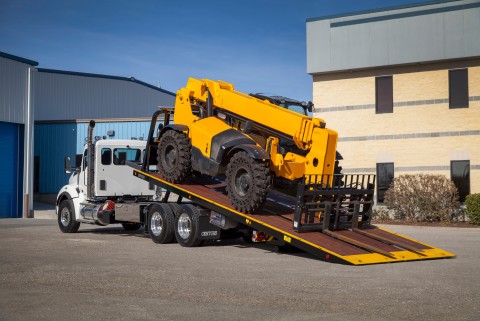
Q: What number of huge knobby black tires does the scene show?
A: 2